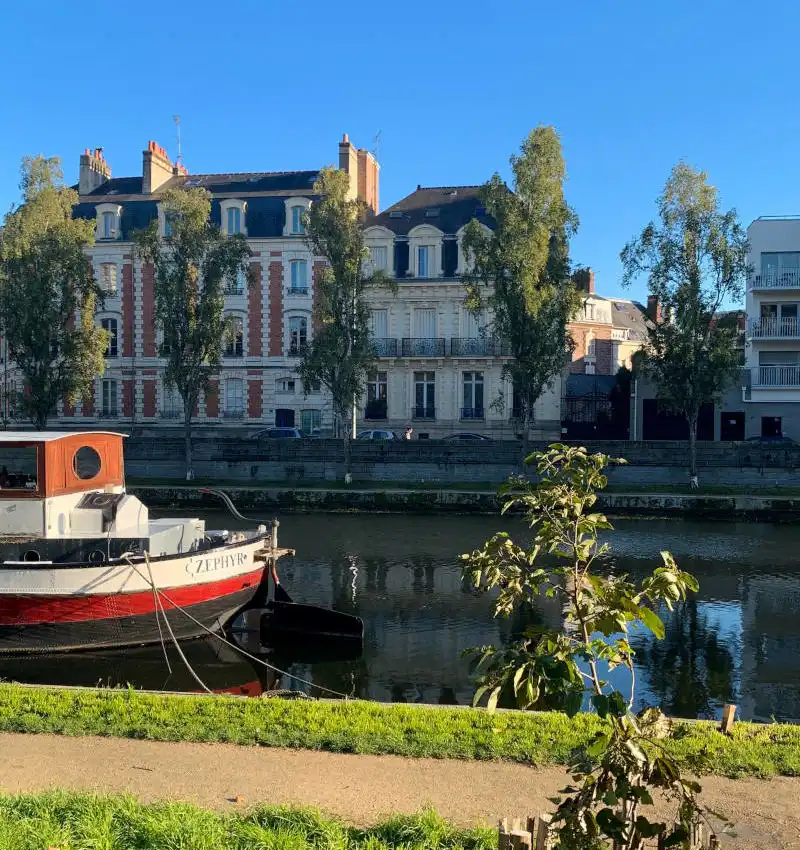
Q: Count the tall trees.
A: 5